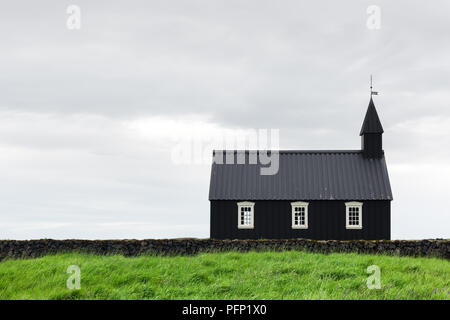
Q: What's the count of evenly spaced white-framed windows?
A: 3